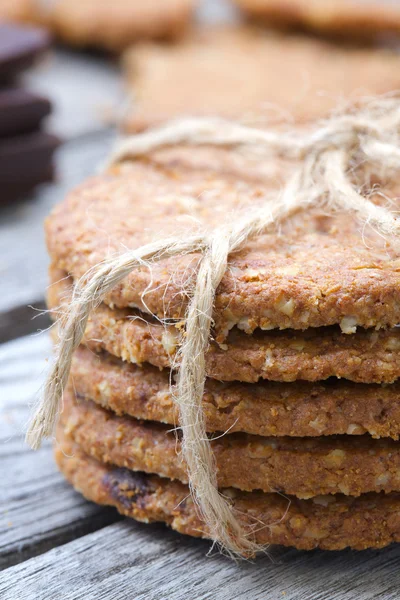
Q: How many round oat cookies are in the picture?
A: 5